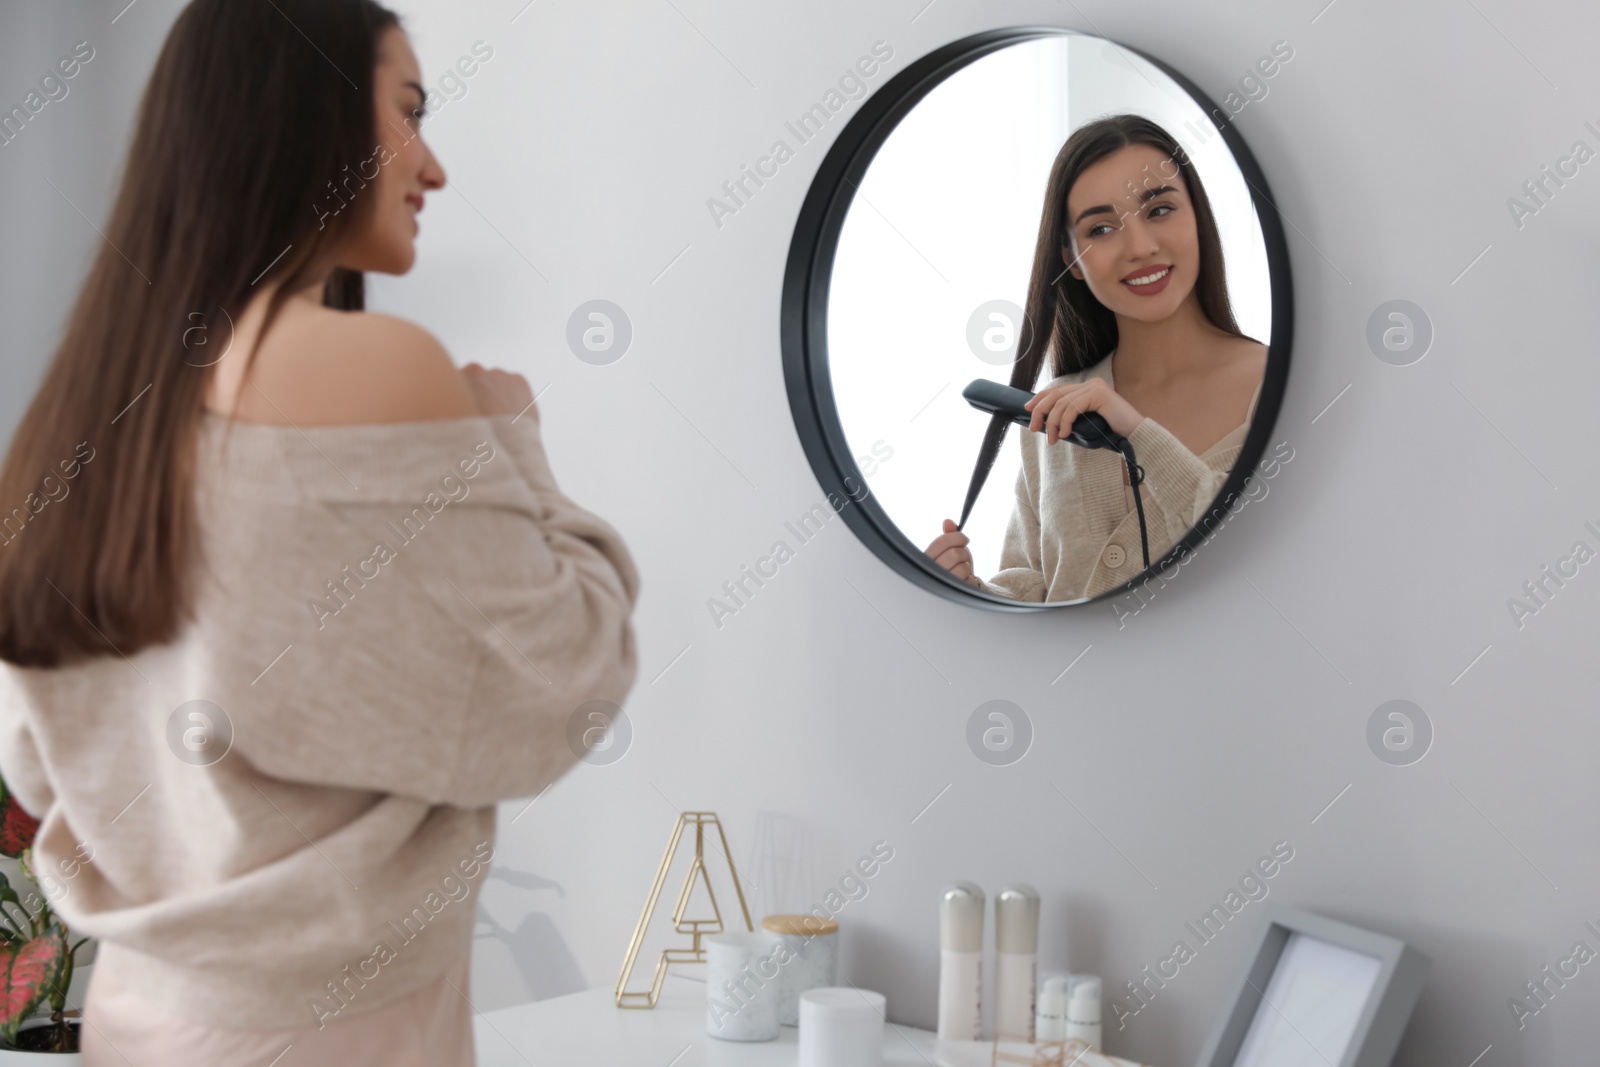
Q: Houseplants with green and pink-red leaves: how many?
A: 1